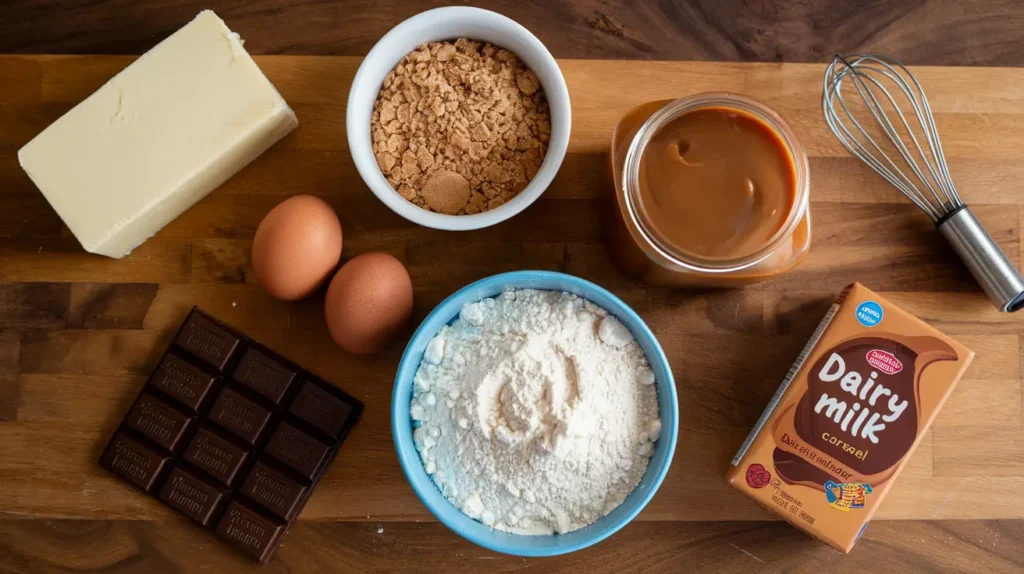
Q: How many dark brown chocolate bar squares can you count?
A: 12